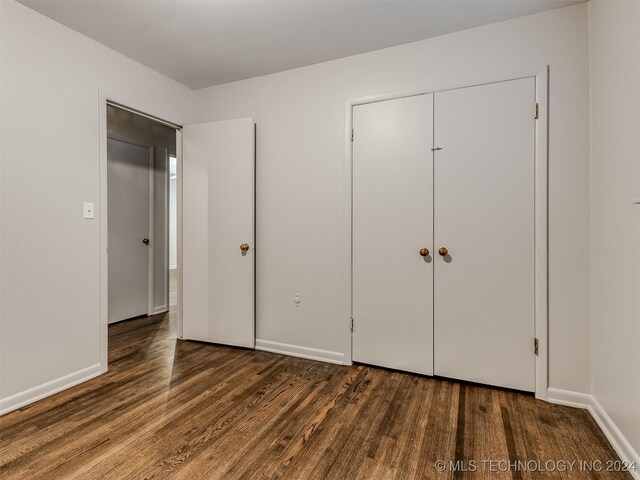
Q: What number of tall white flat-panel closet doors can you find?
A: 2